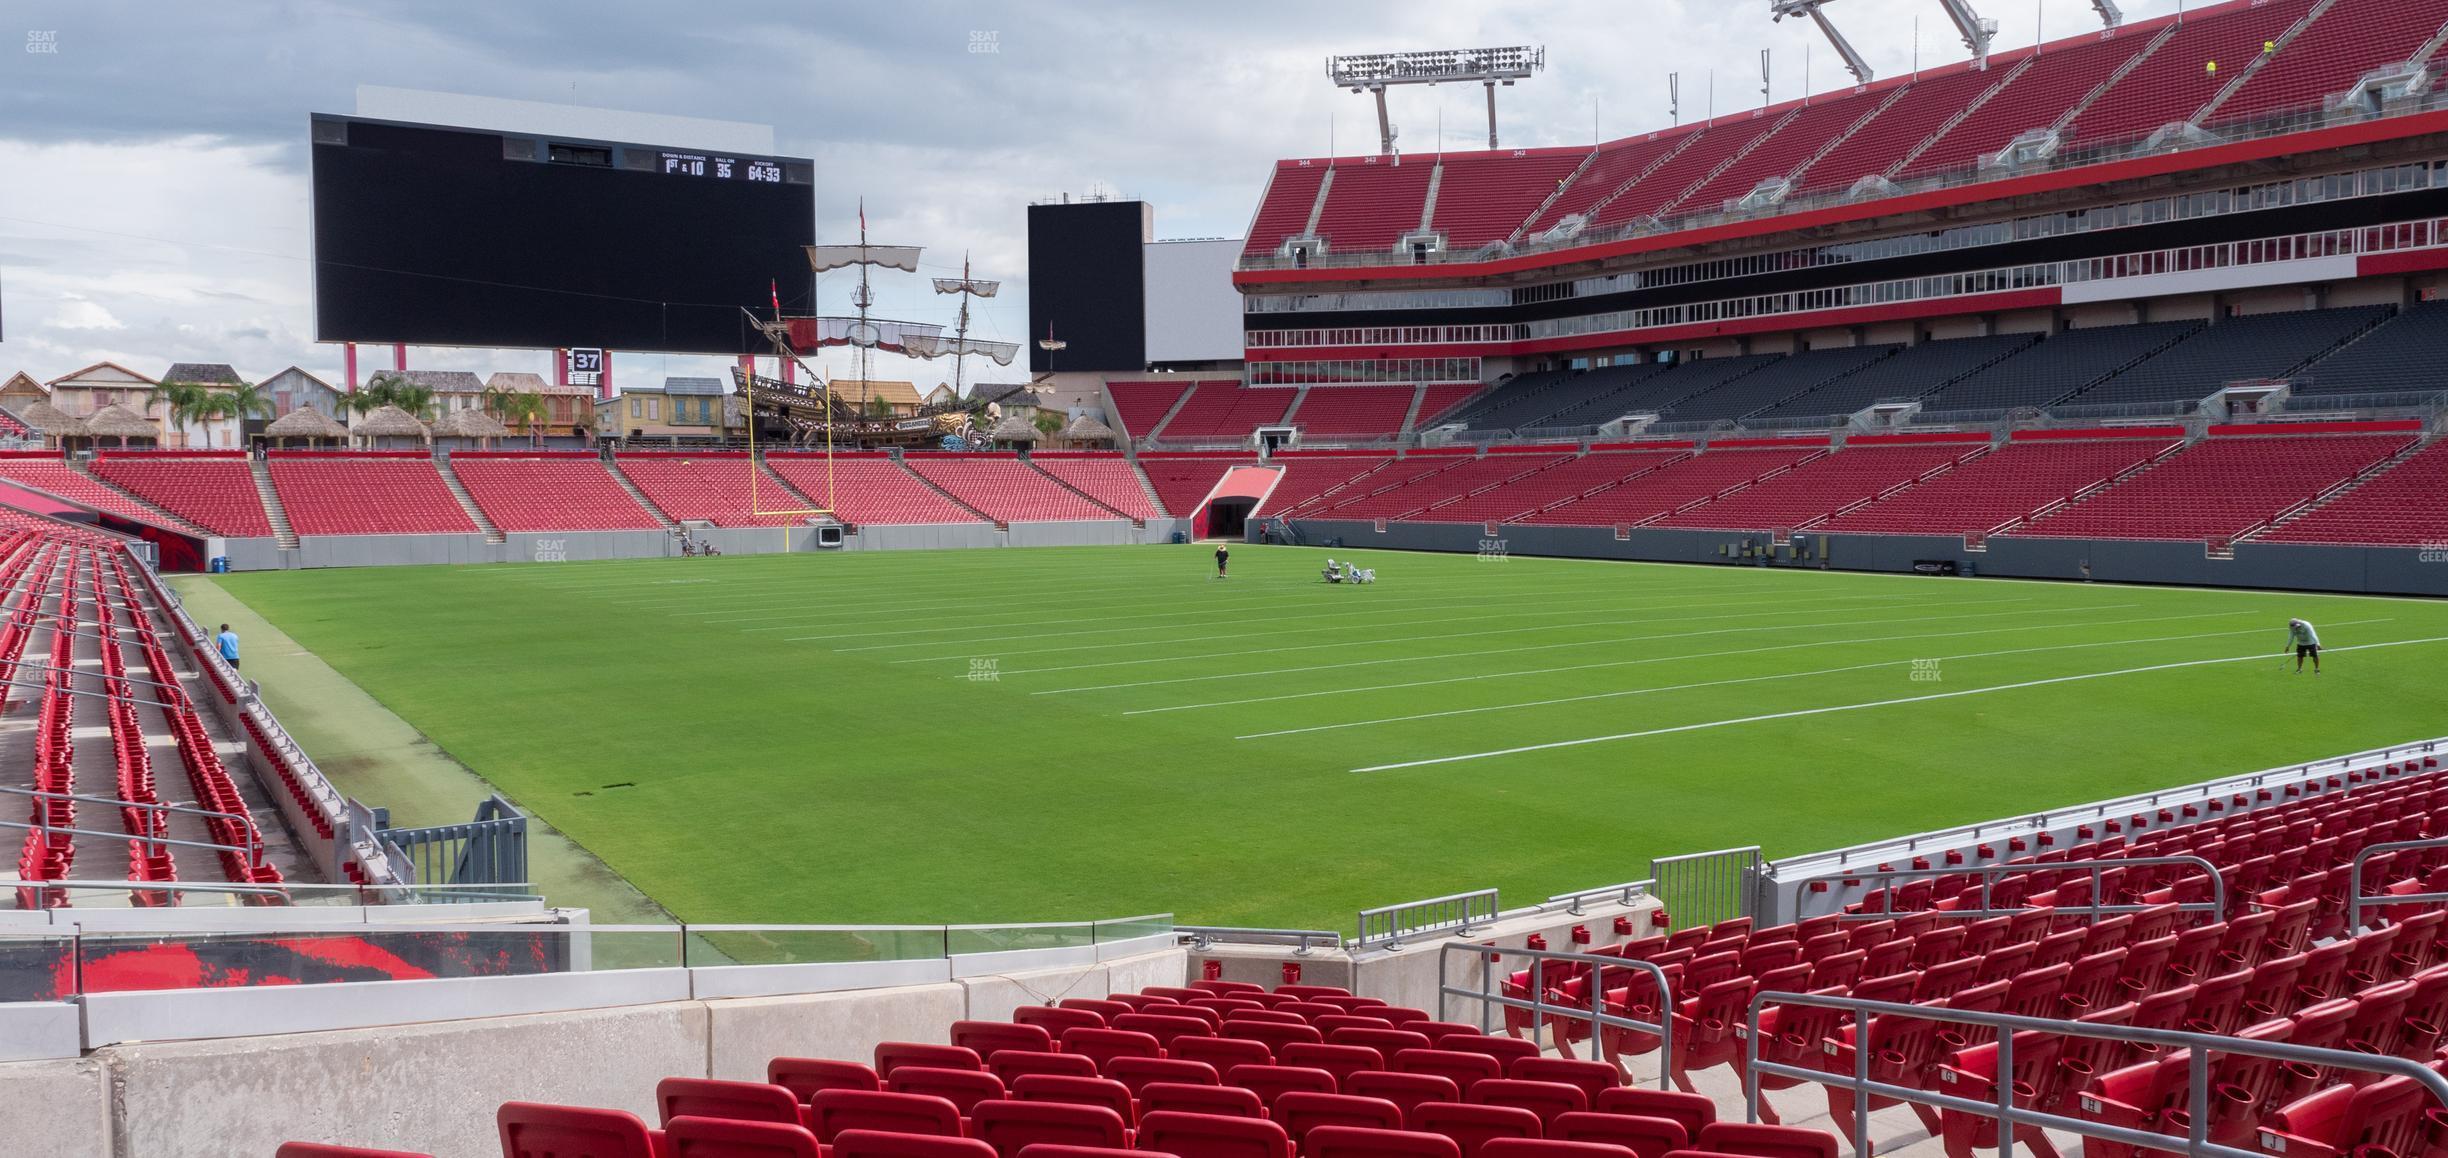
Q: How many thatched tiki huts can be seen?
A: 7